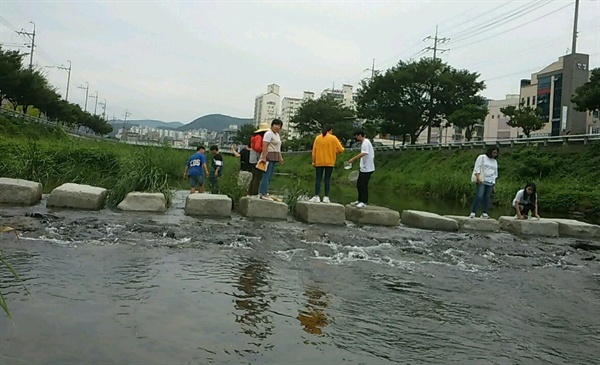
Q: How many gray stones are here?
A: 11